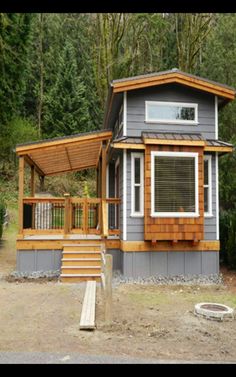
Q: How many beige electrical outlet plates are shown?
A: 0